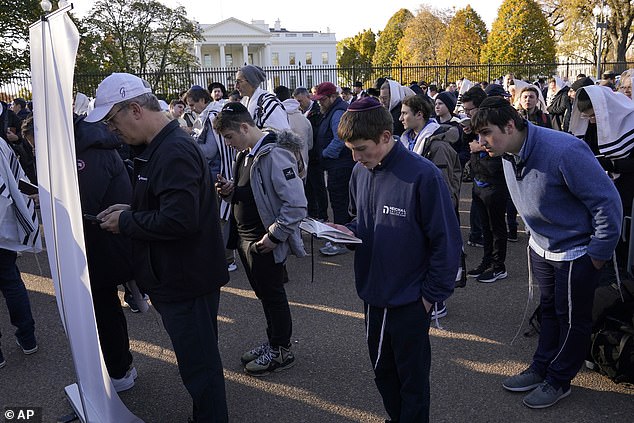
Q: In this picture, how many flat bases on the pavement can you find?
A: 1